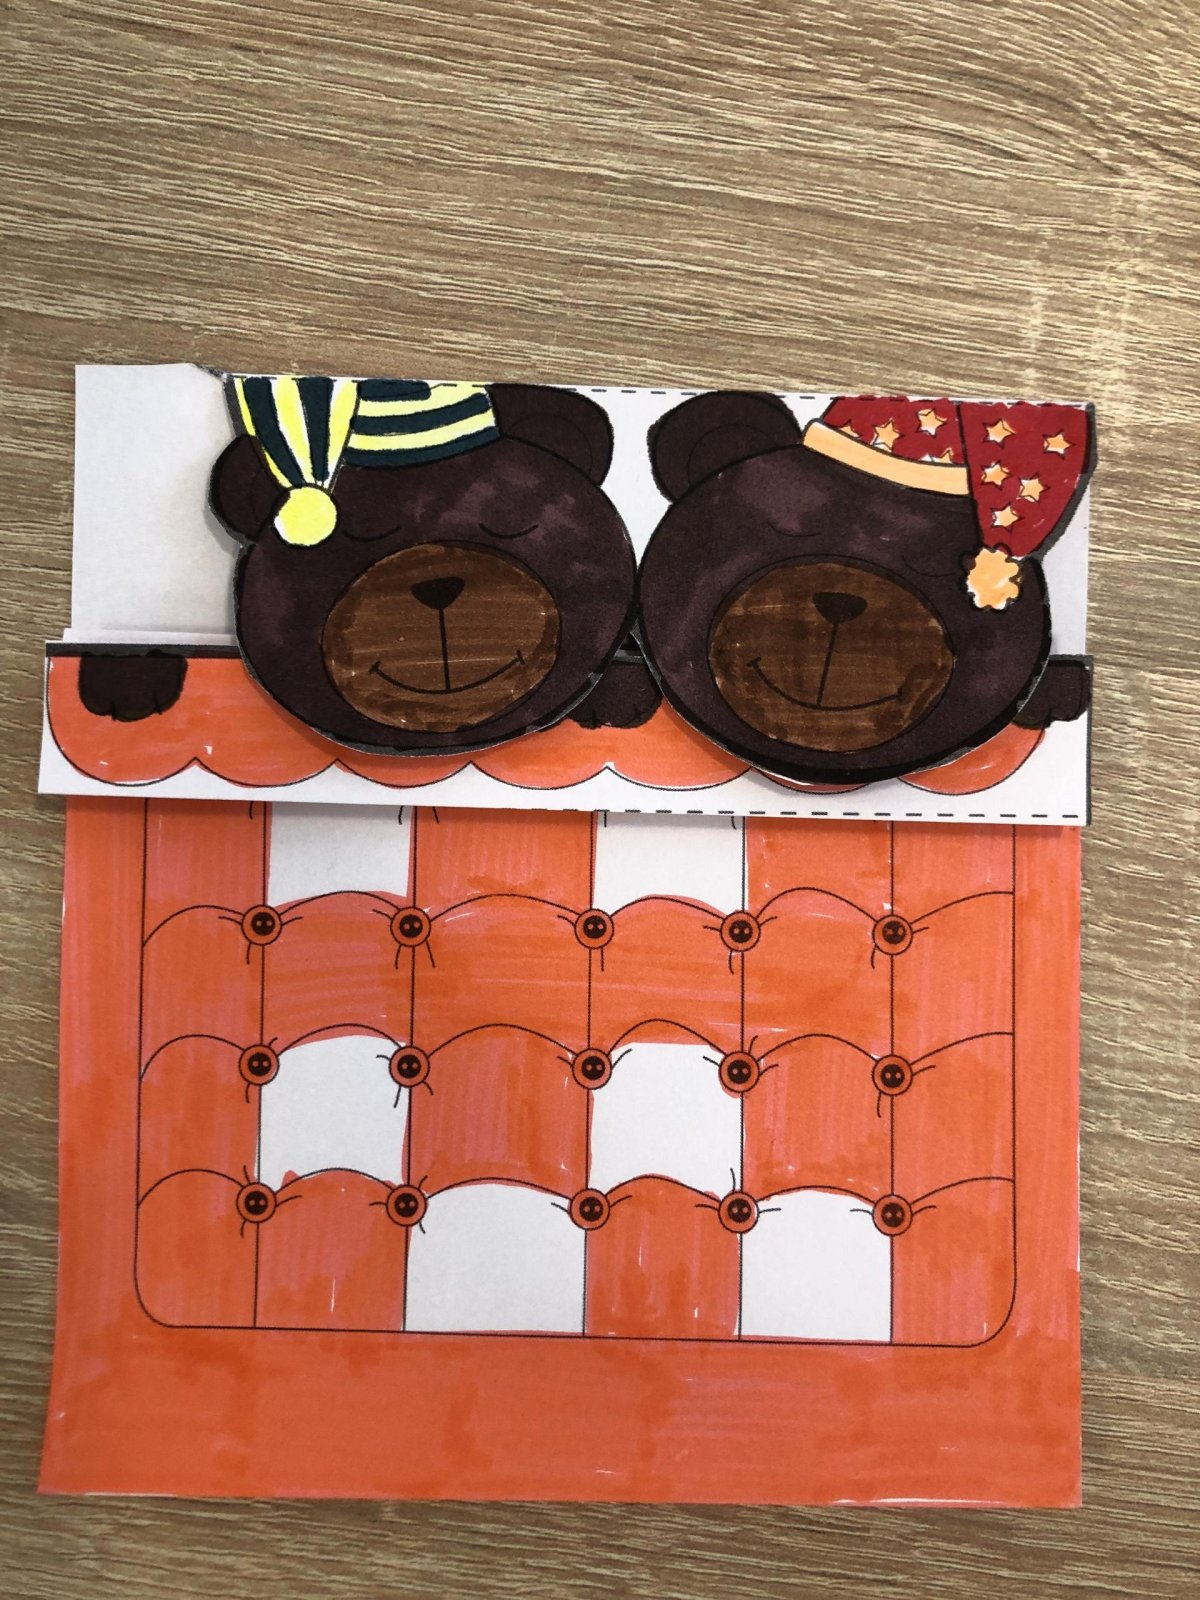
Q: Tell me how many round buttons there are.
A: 15